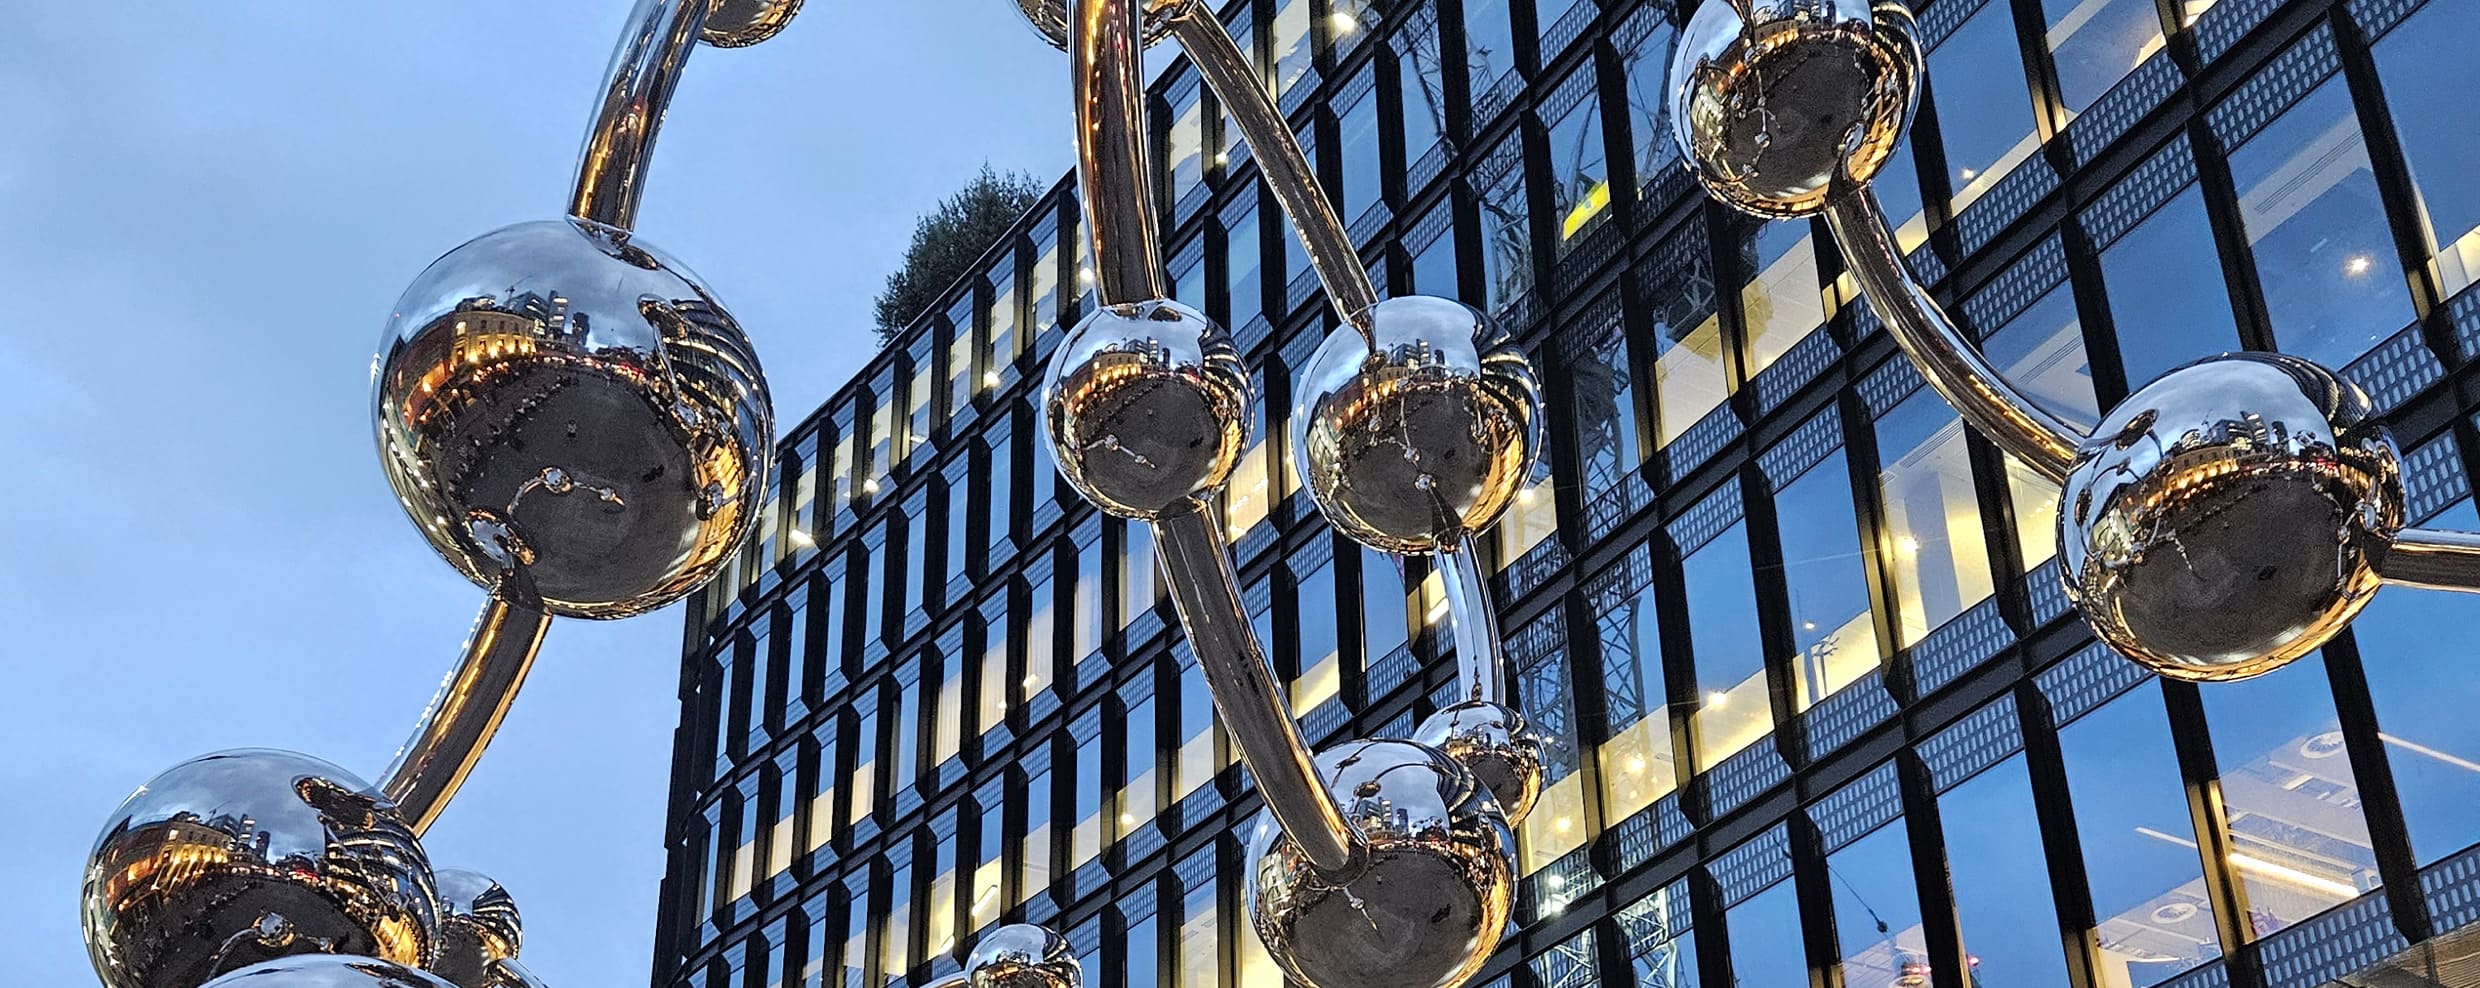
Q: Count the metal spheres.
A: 13